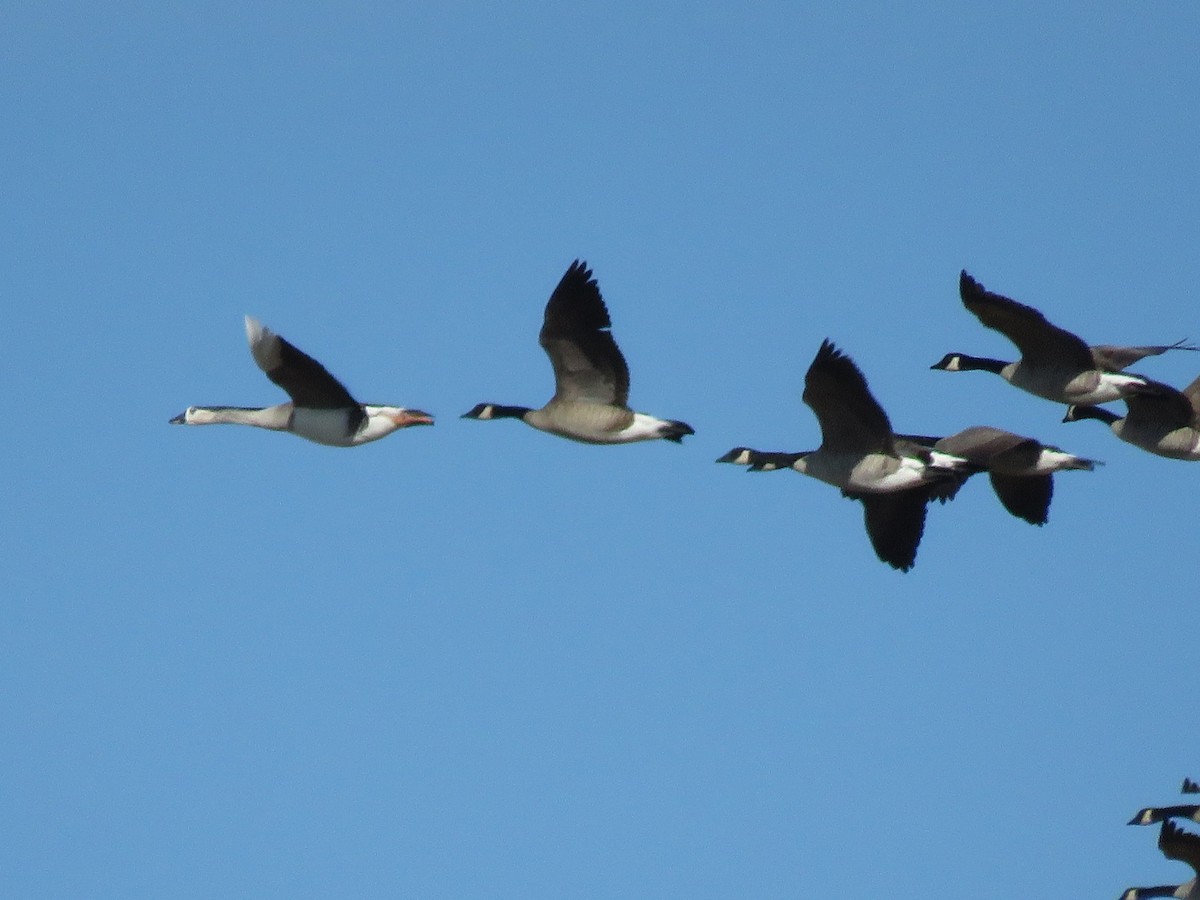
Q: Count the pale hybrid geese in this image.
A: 1